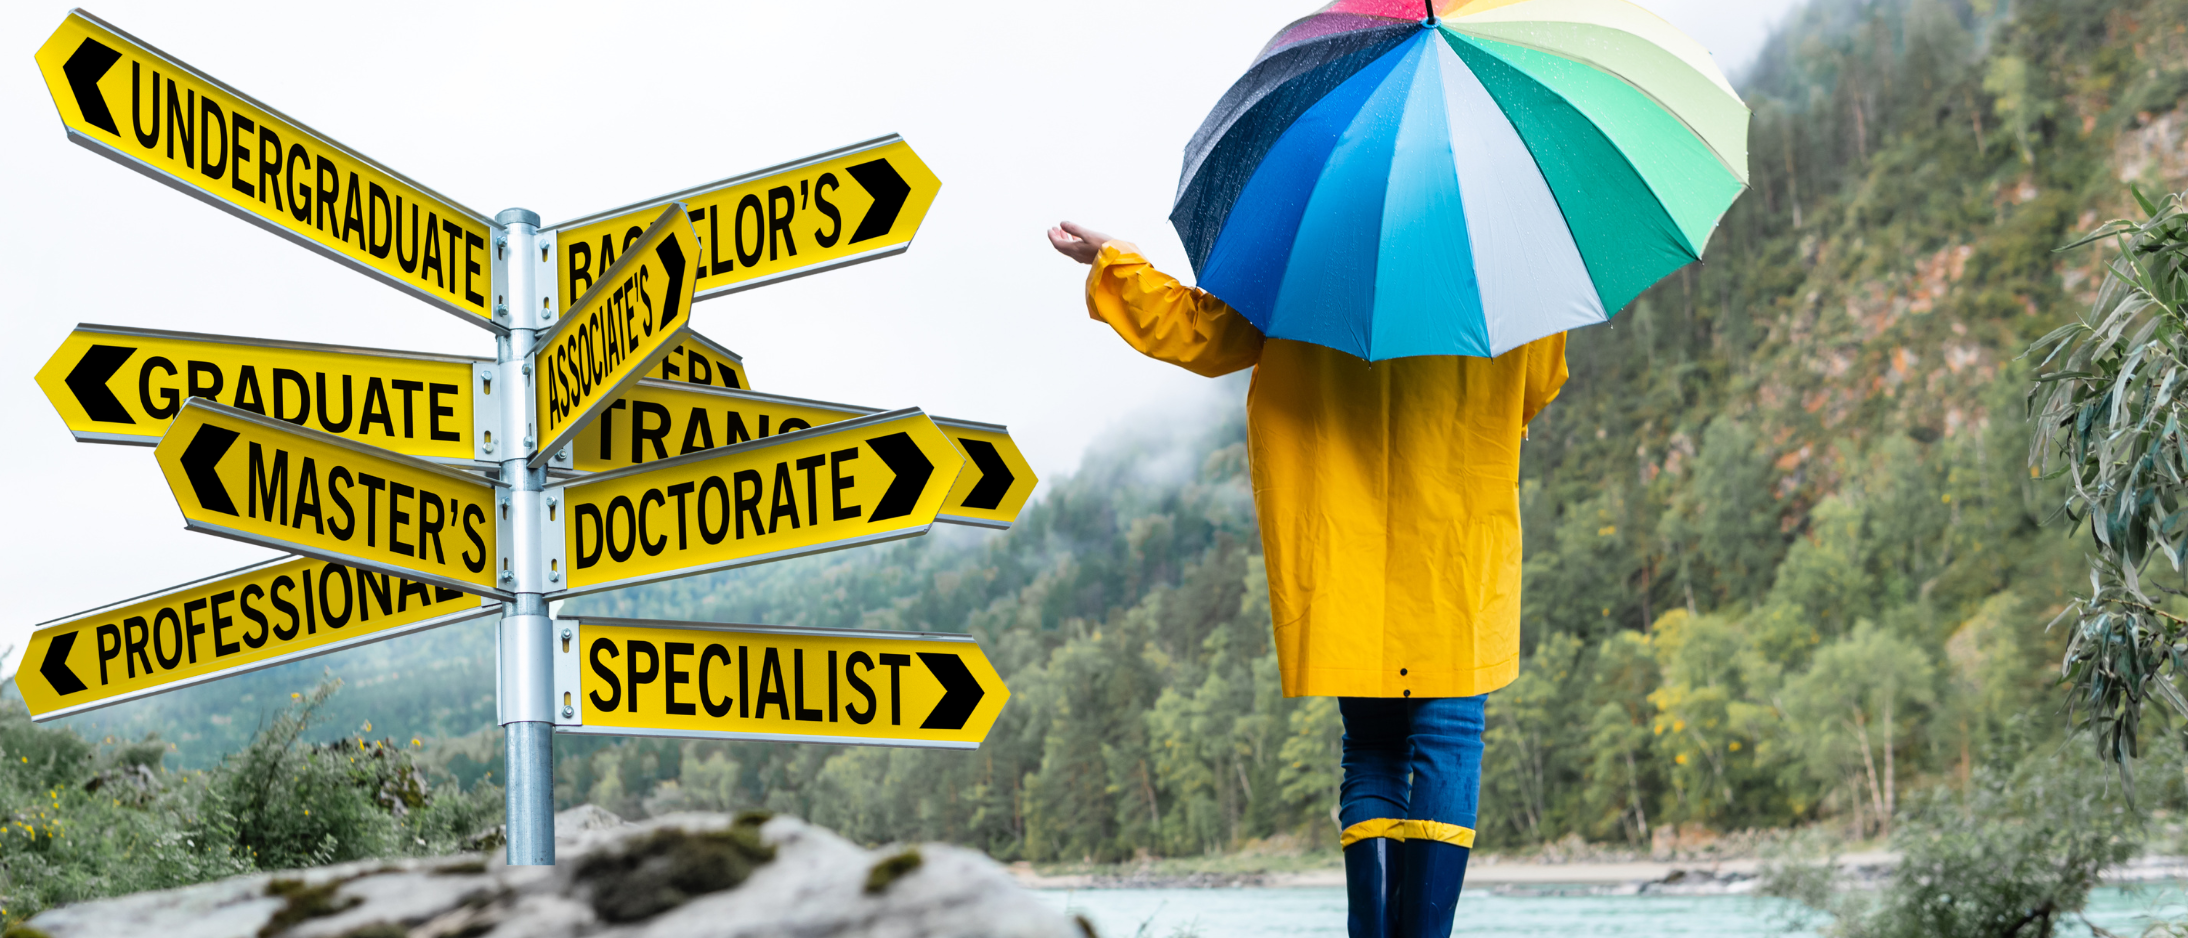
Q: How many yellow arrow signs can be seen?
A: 10